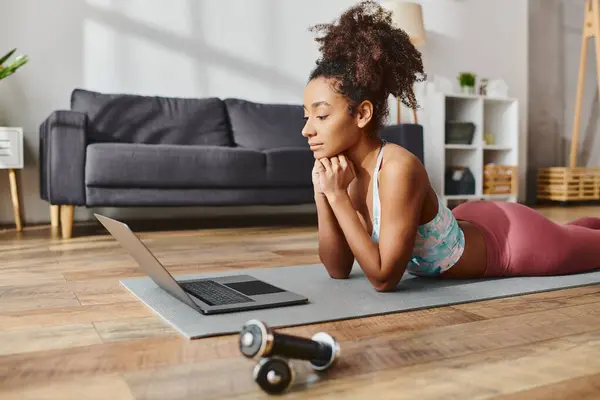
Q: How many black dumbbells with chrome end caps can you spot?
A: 2